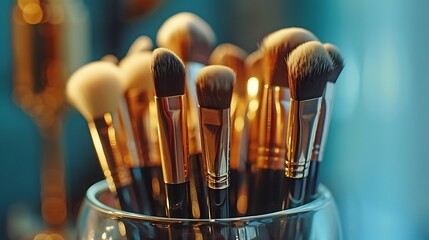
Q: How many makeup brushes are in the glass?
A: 12